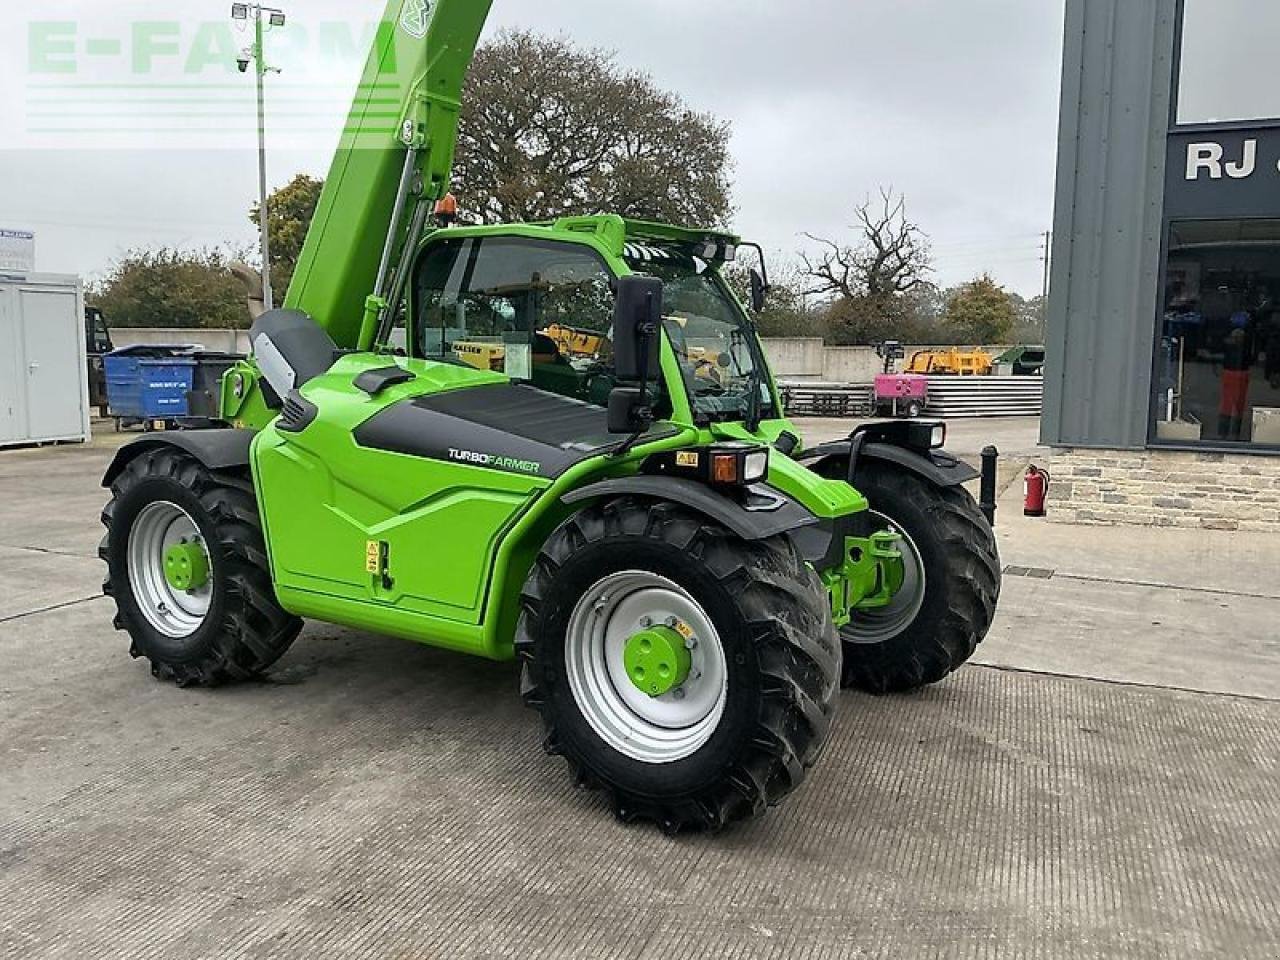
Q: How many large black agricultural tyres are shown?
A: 3